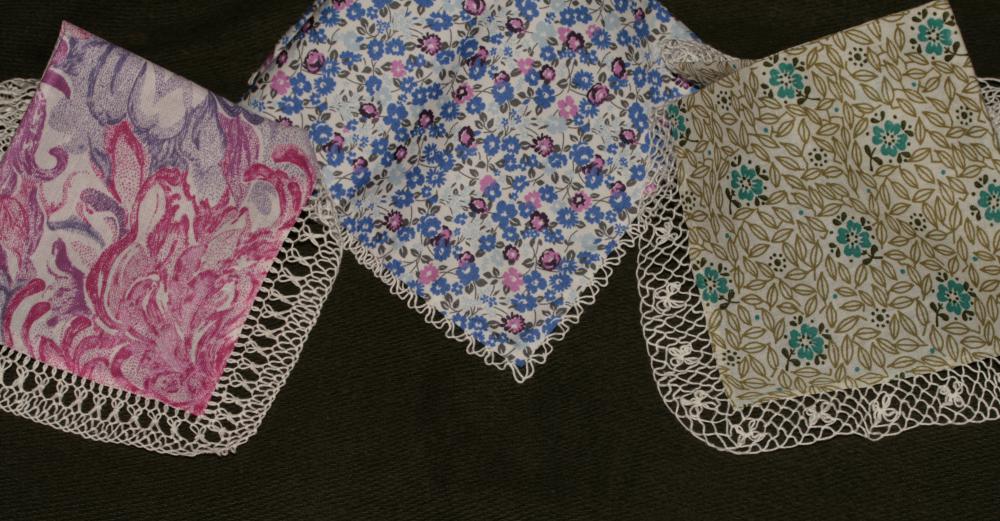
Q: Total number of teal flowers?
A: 10